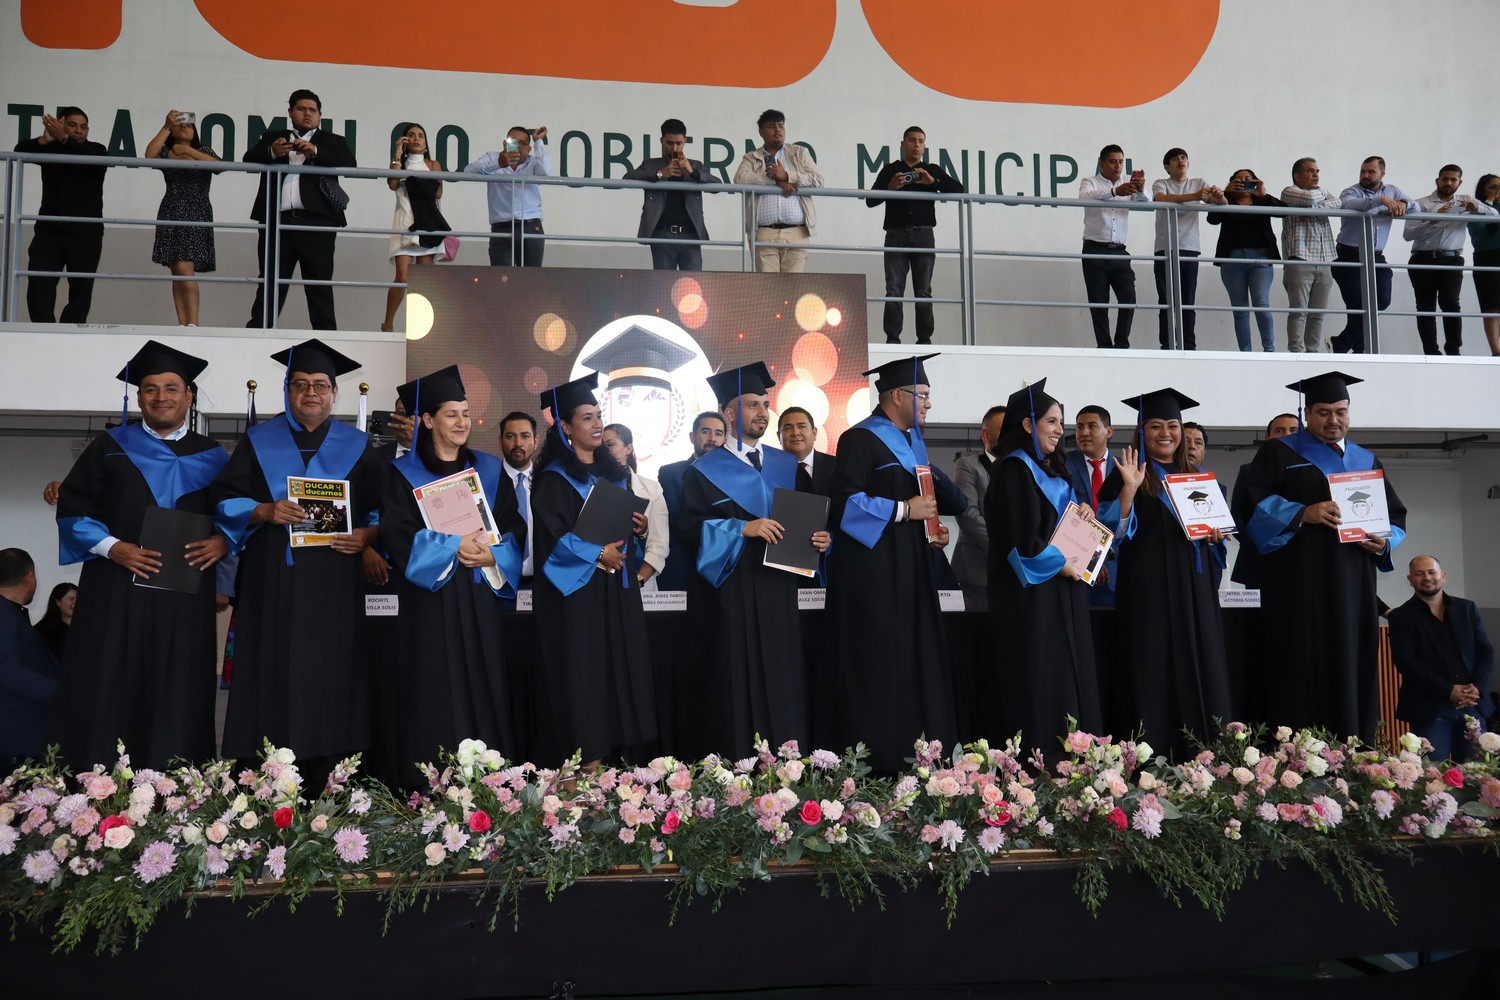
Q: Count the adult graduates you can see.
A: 9